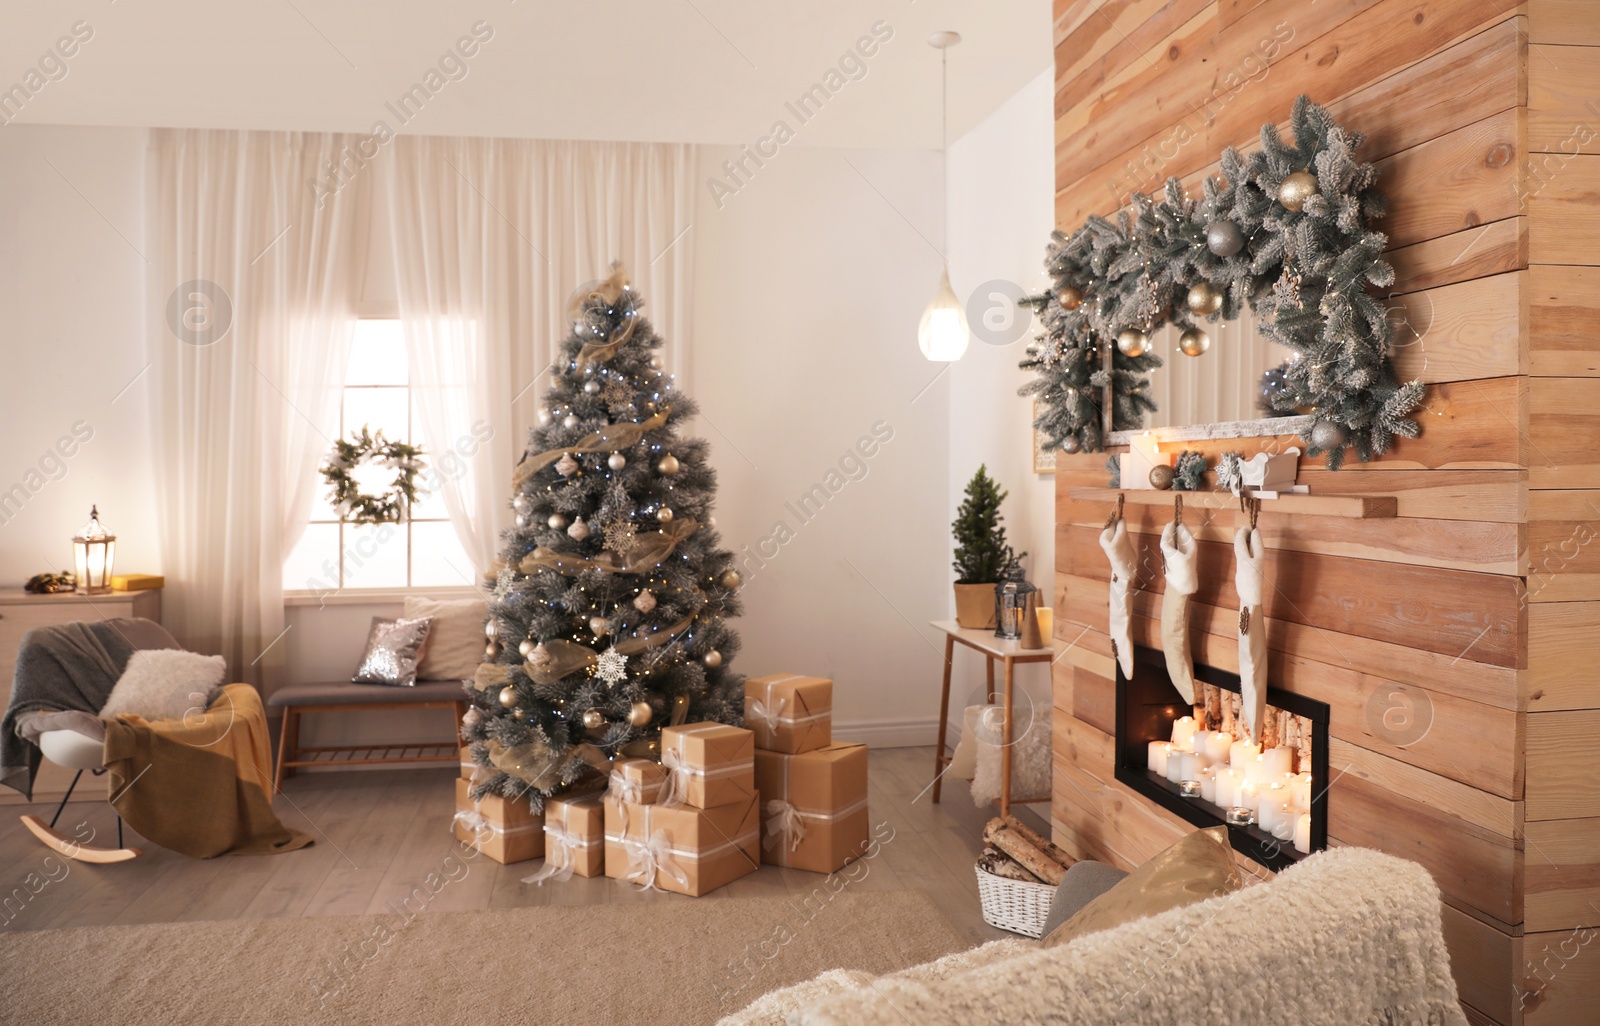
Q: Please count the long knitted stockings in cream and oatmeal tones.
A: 3